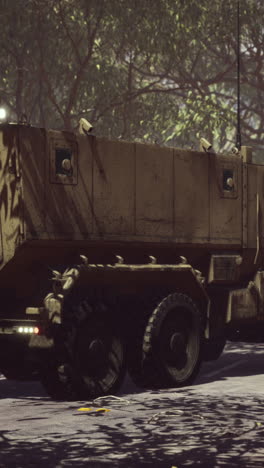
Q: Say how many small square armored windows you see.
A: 2